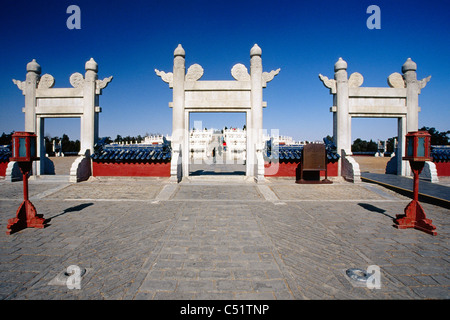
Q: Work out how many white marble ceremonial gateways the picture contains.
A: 3